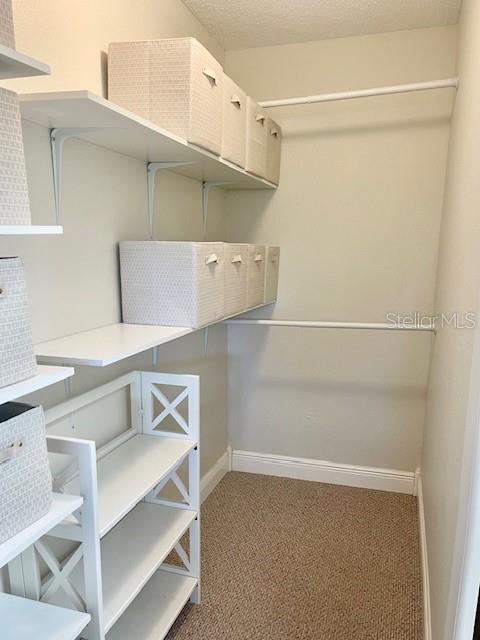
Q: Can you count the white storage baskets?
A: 12